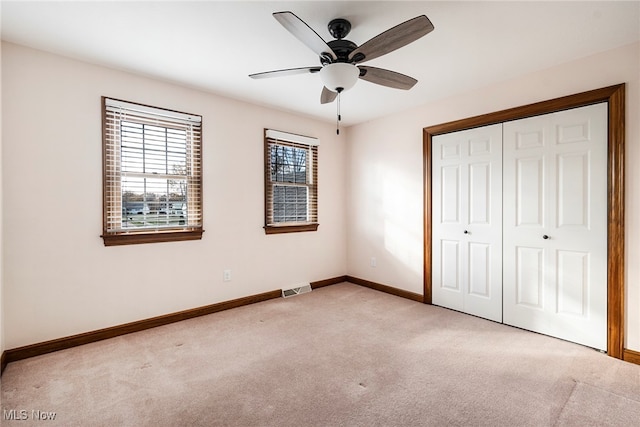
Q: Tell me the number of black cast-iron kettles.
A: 0